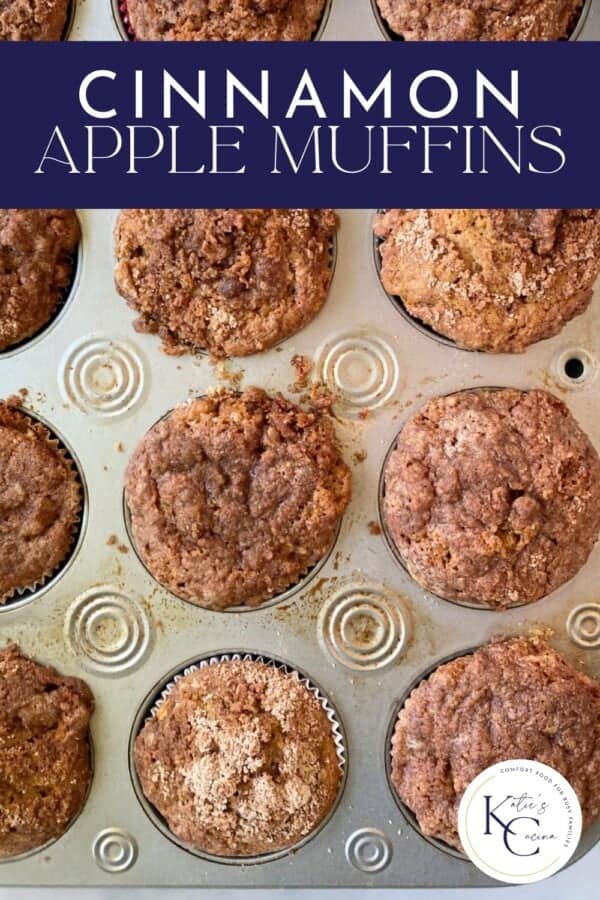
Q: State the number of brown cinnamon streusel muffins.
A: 12